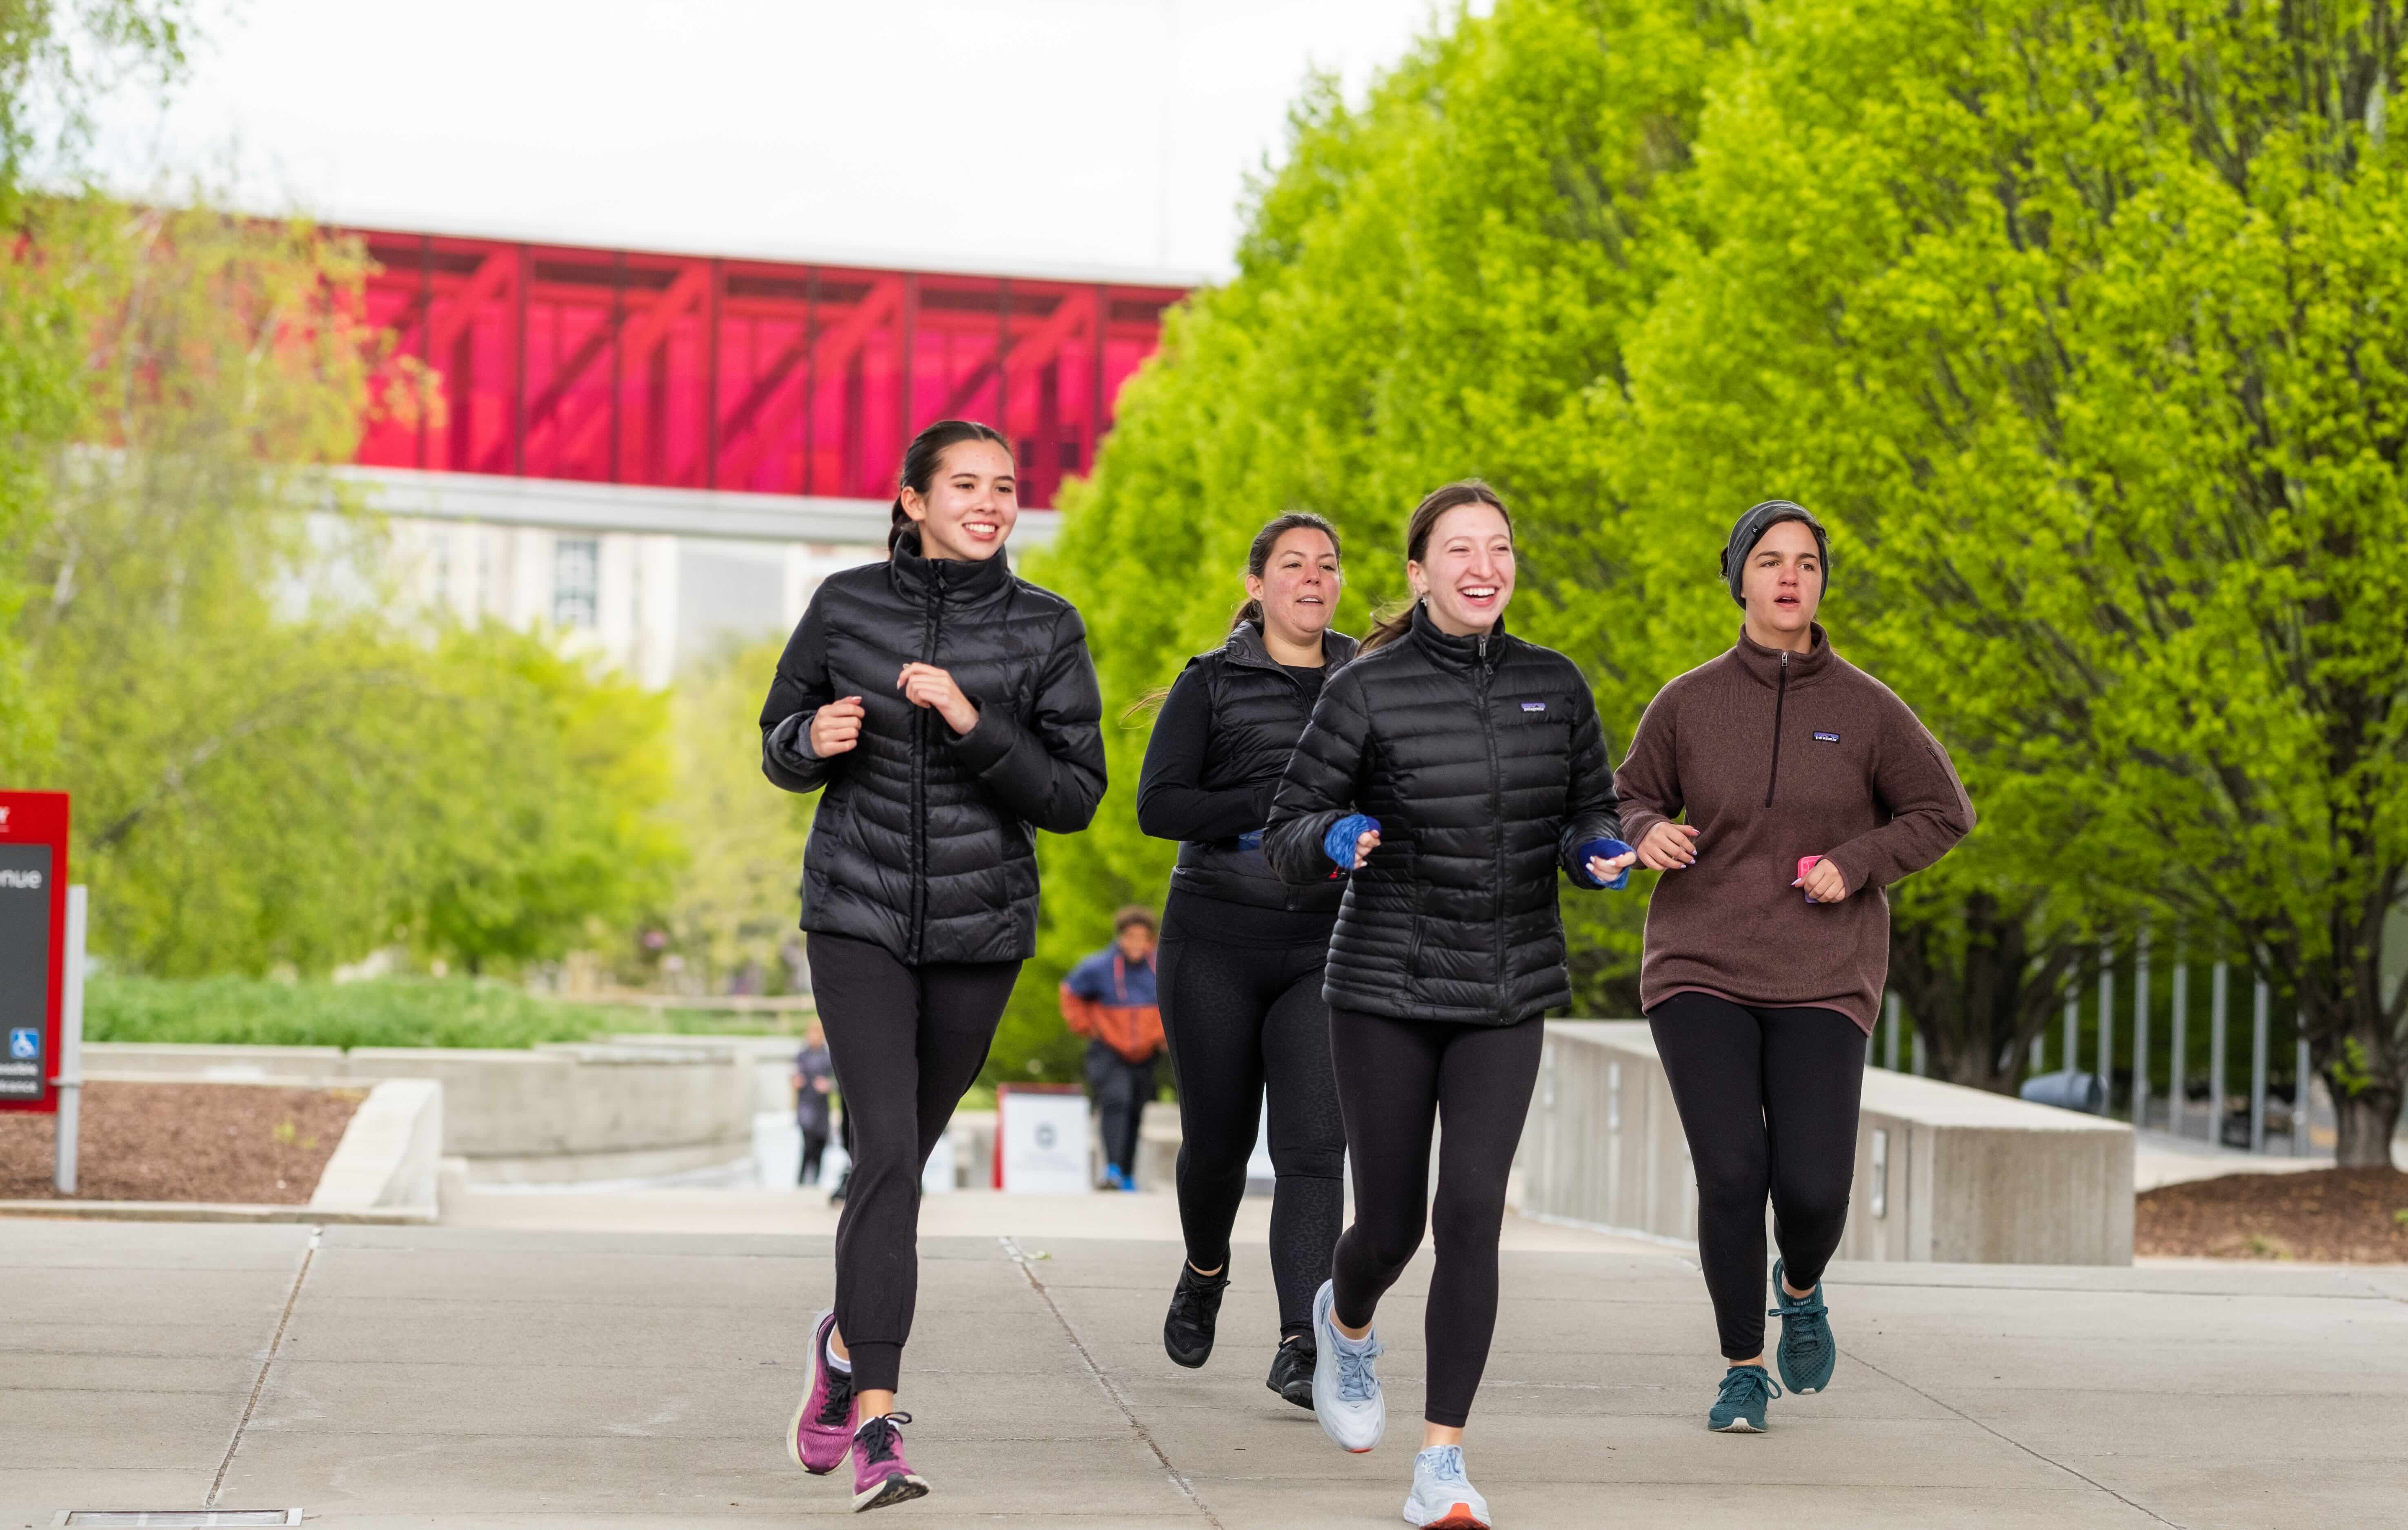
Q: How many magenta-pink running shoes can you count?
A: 2